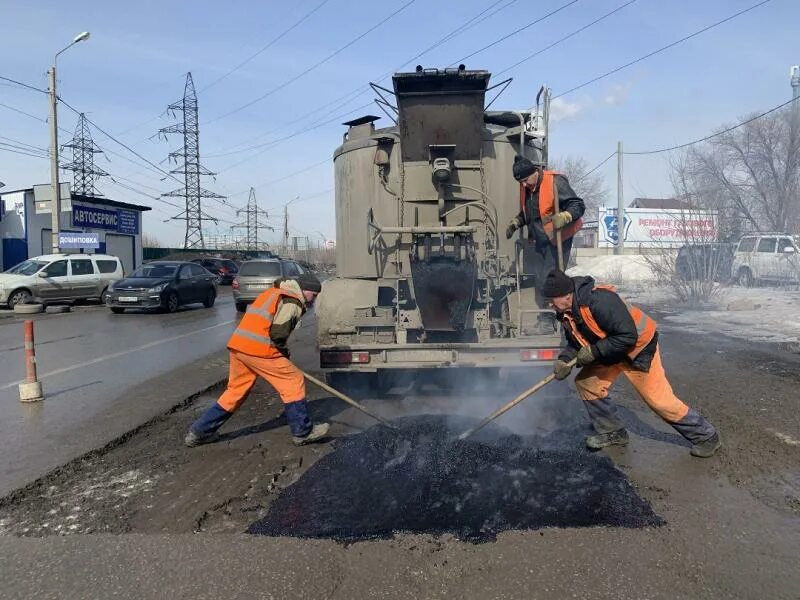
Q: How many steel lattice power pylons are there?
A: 3